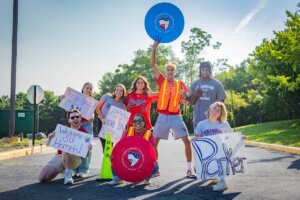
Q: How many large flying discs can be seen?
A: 2